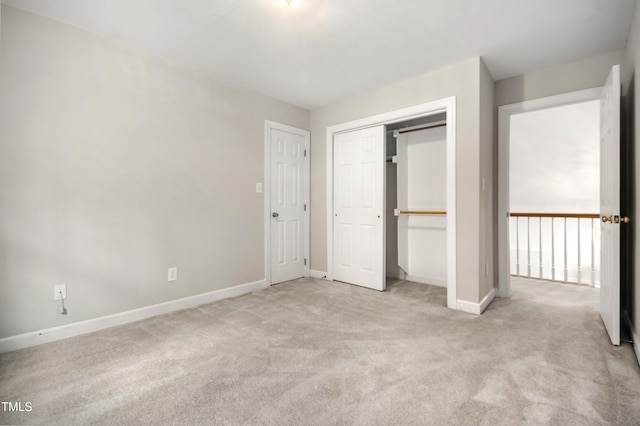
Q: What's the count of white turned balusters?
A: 7